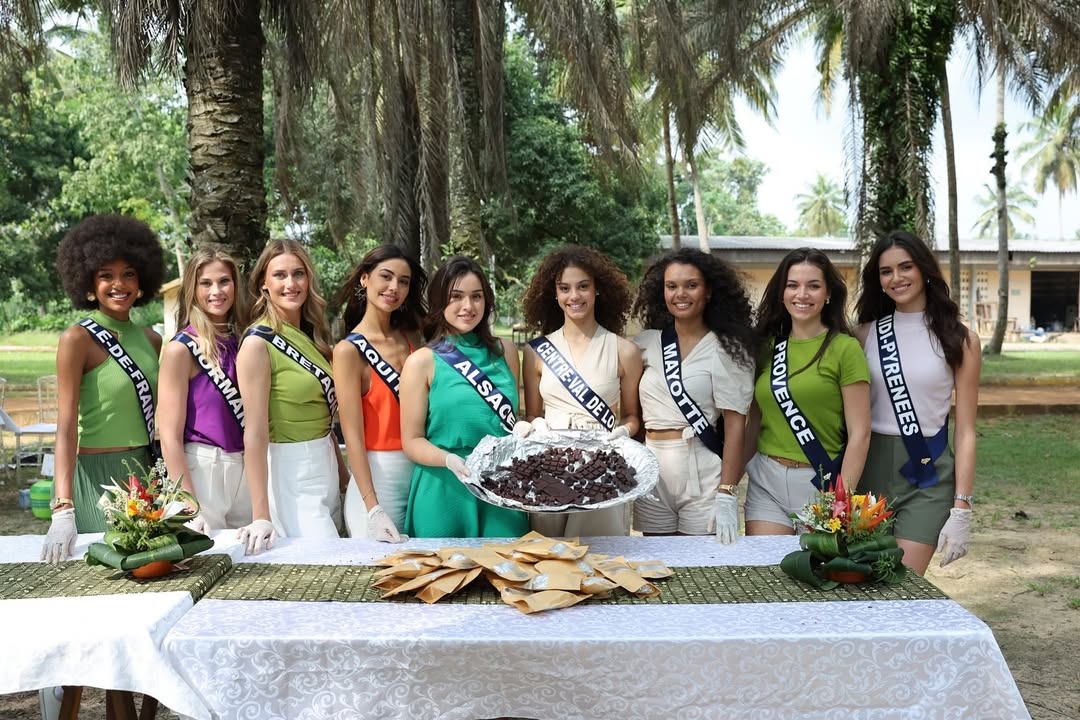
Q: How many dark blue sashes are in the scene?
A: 9